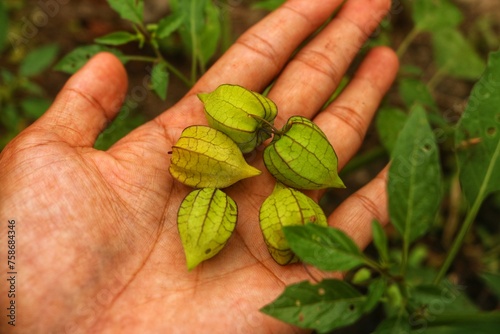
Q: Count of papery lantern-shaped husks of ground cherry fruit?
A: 5